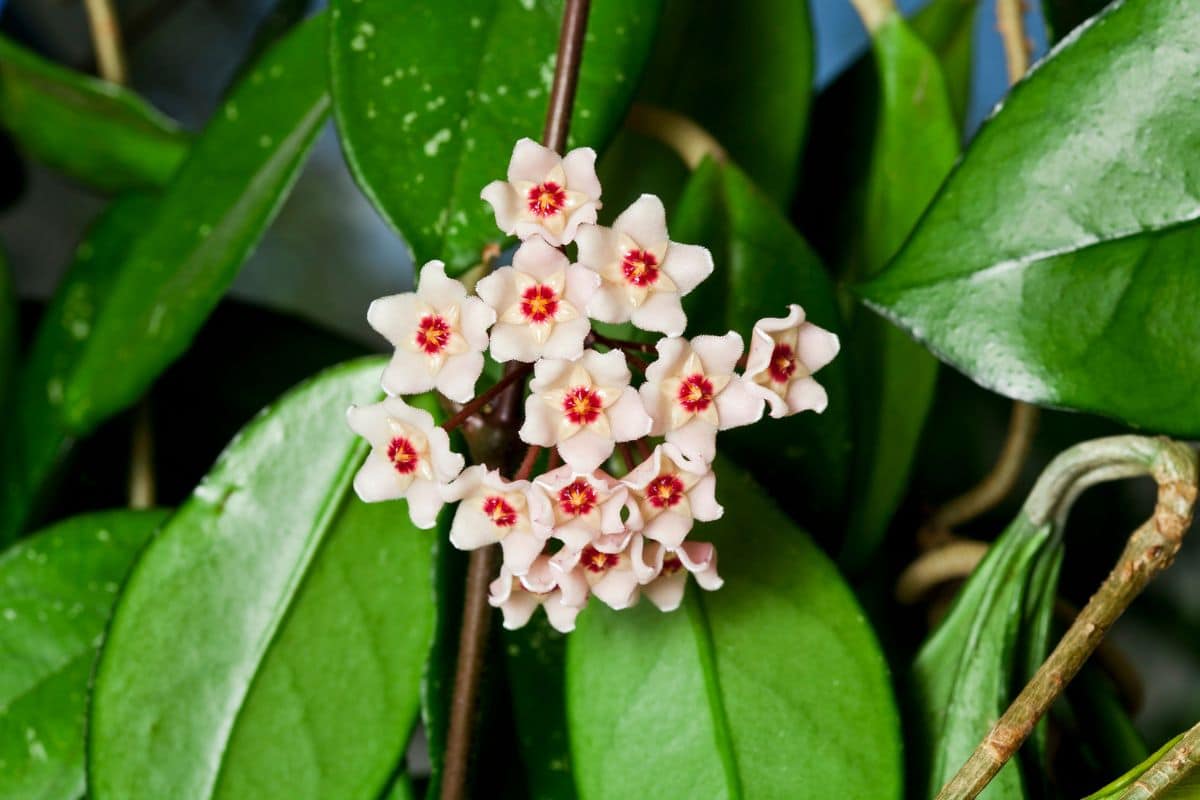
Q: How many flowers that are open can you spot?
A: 14